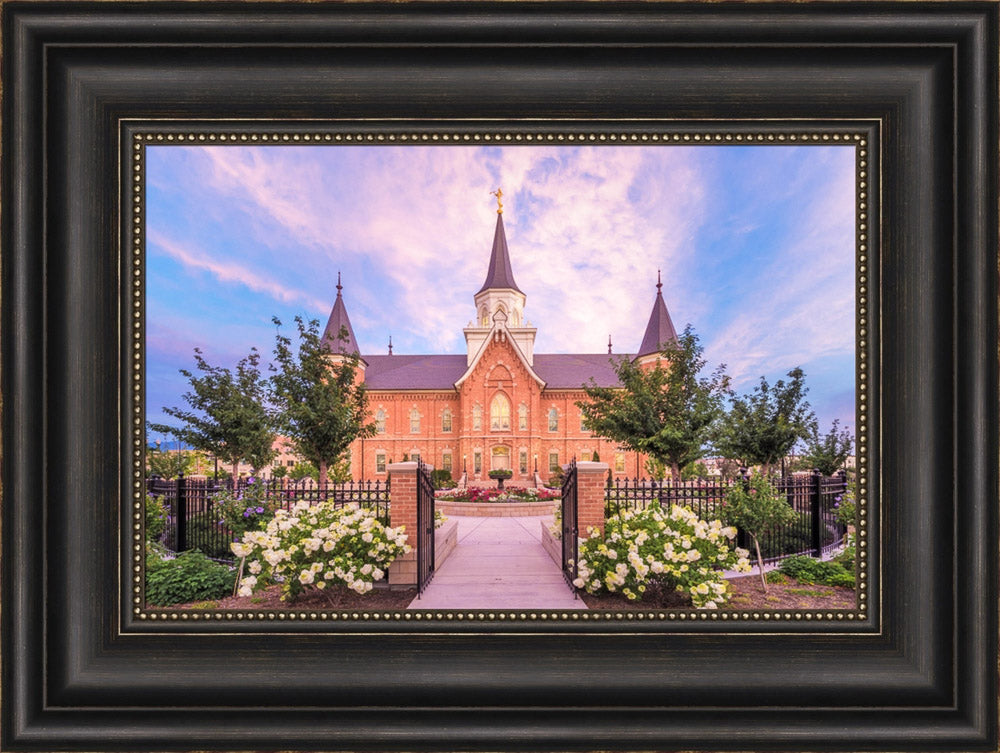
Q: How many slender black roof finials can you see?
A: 4